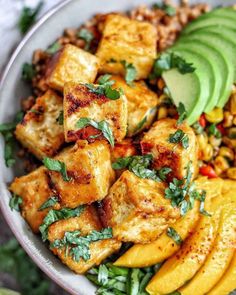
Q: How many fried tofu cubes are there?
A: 10